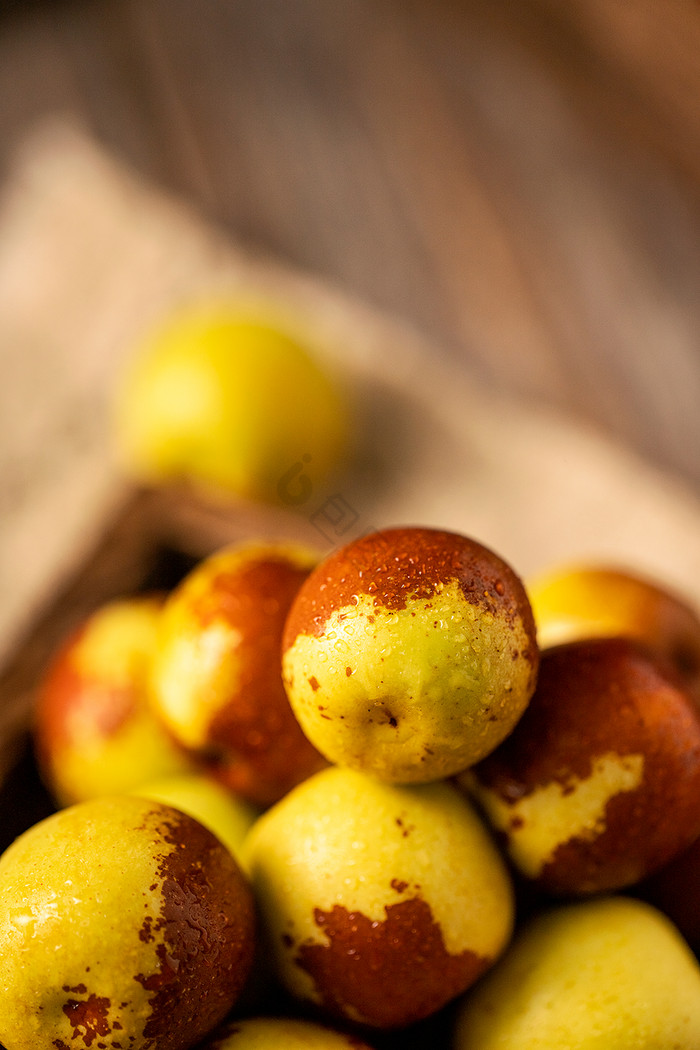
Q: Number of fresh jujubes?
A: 12